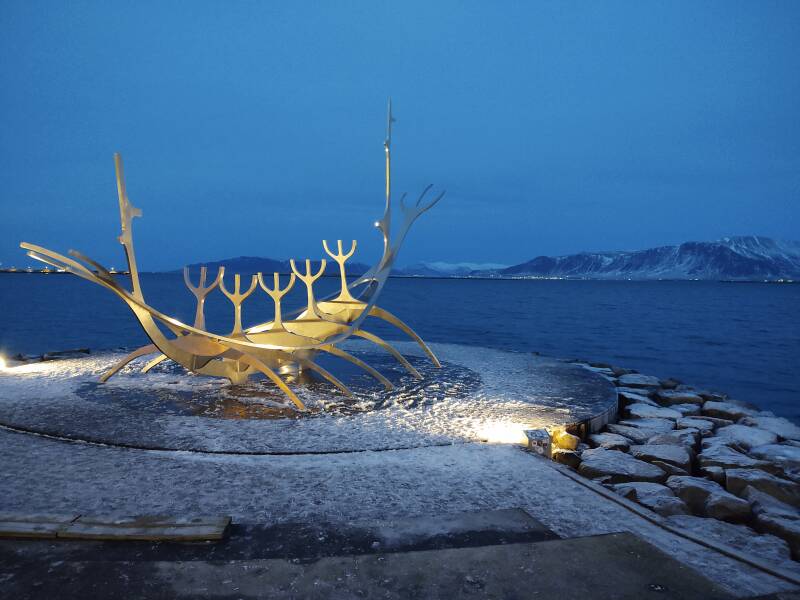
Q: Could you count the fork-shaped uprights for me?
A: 5